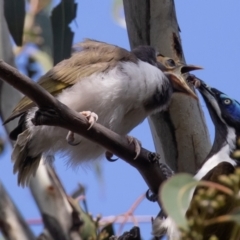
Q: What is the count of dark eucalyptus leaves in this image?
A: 2